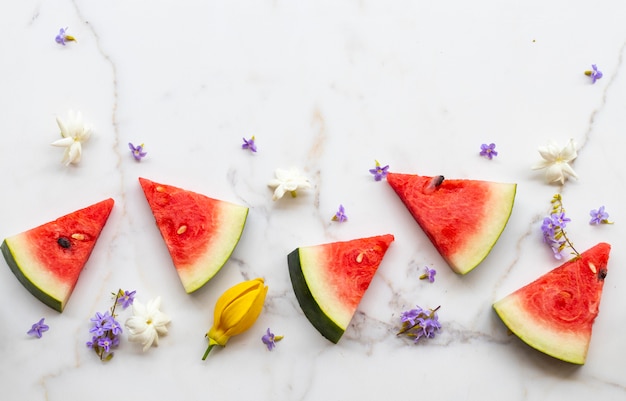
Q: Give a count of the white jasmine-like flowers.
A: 4